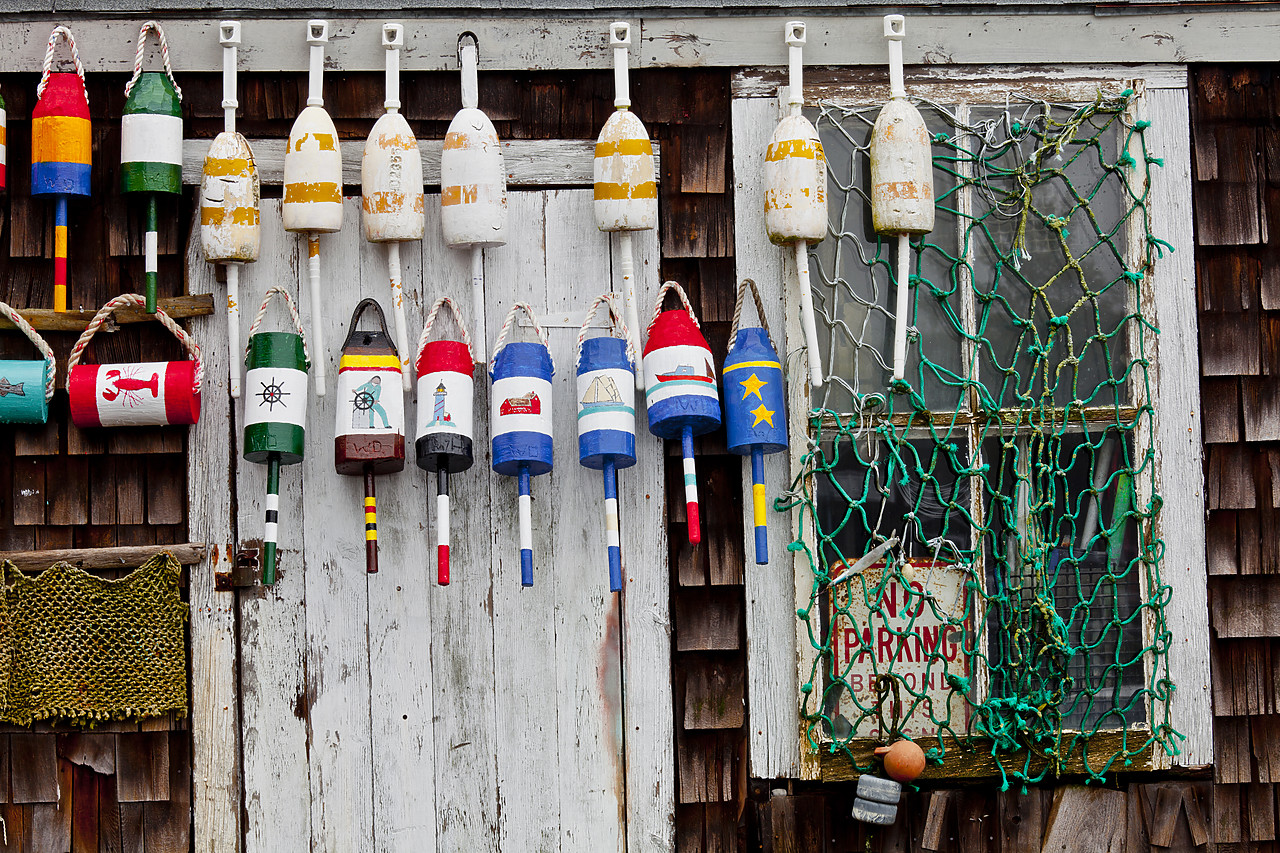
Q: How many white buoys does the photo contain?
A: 7